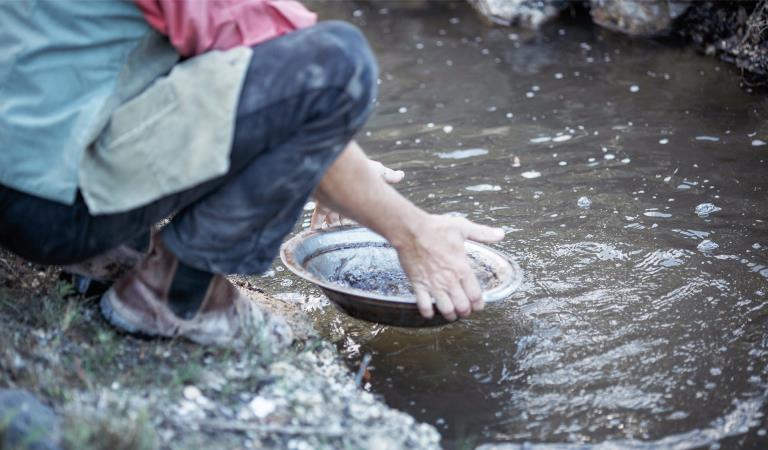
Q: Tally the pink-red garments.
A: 1